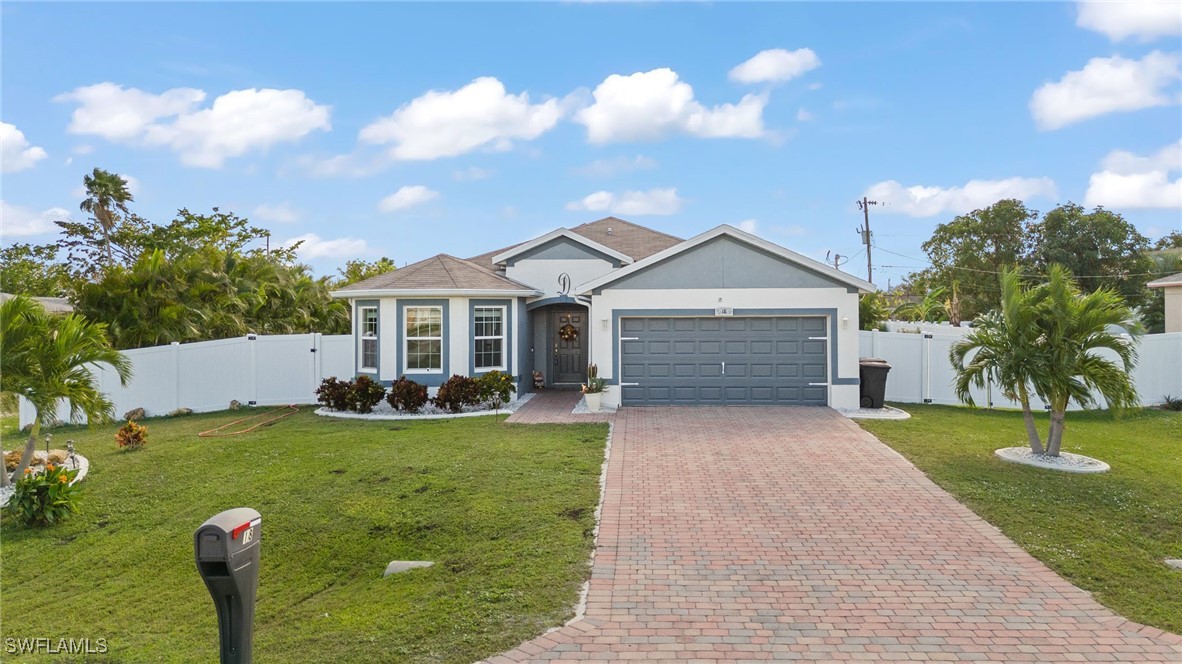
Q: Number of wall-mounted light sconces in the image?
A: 2